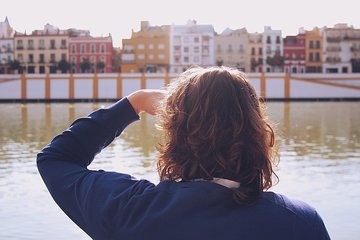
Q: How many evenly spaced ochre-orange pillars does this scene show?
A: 9